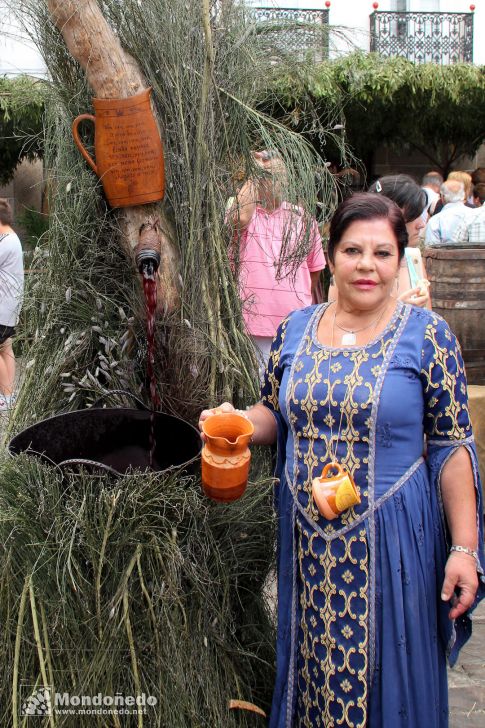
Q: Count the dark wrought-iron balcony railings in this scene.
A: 2